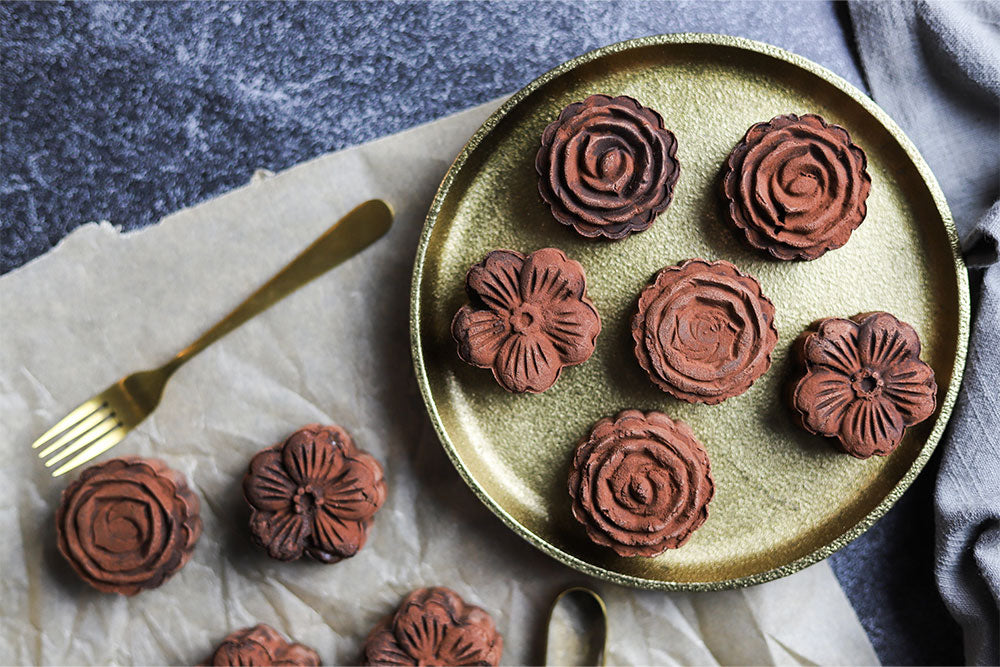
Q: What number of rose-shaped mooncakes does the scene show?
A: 5